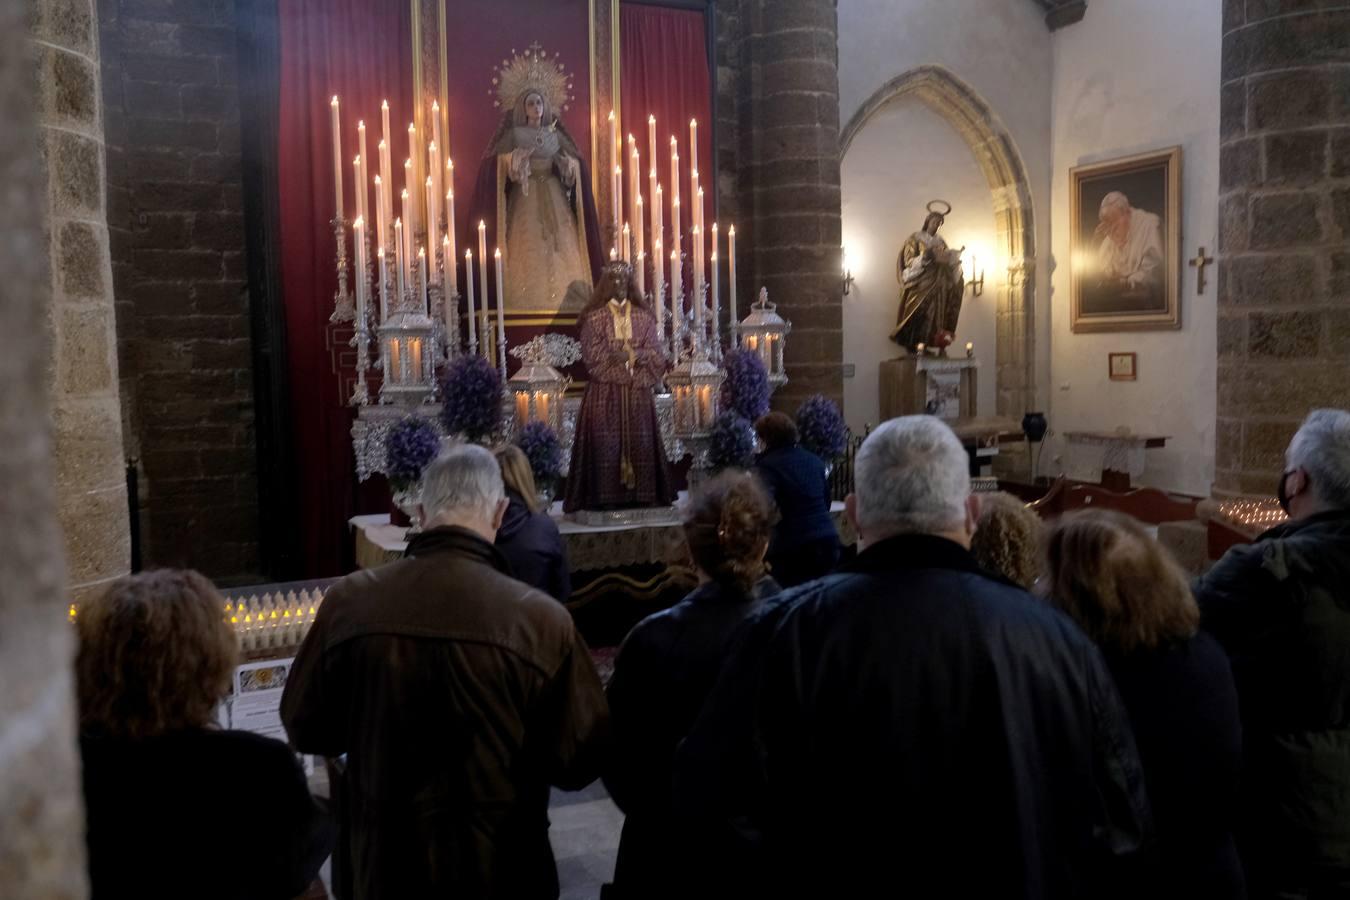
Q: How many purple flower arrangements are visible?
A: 6